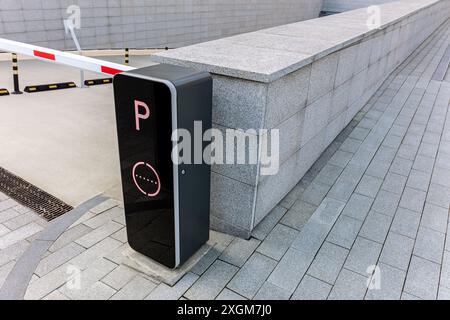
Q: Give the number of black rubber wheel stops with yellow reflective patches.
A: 3